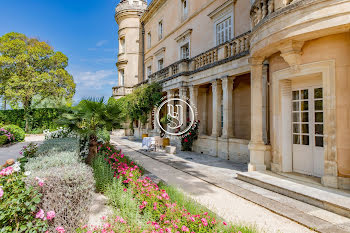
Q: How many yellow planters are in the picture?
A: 2